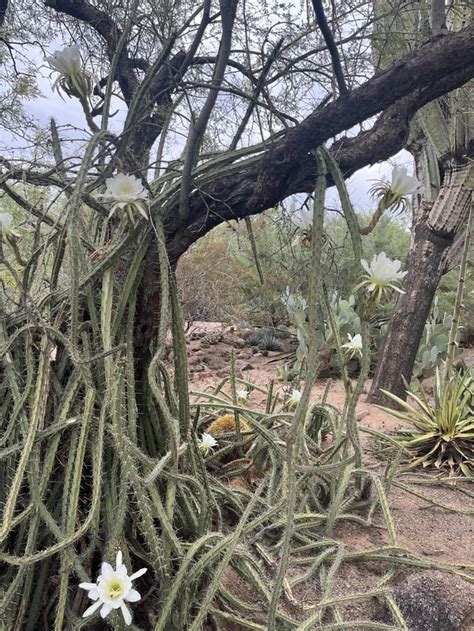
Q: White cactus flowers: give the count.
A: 11